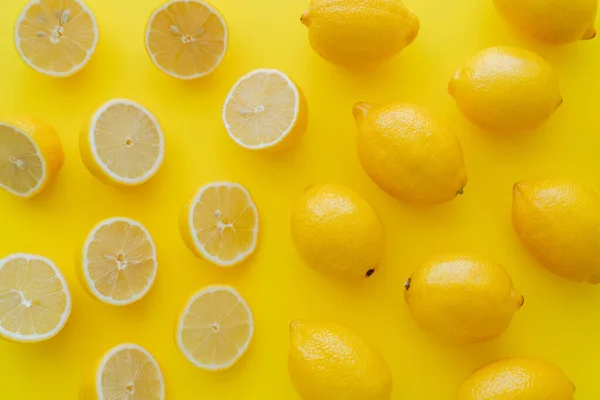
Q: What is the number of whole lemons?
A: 9